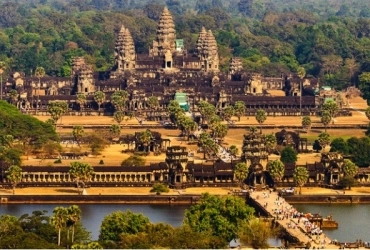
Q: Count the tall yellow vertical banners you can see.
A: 0